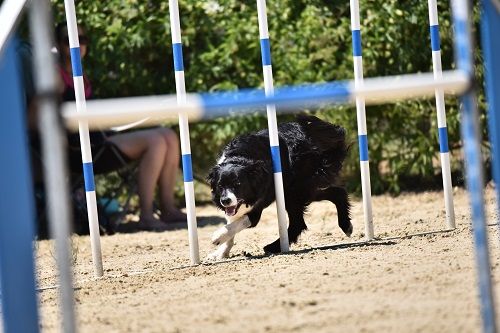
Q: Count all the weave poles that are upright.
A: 5